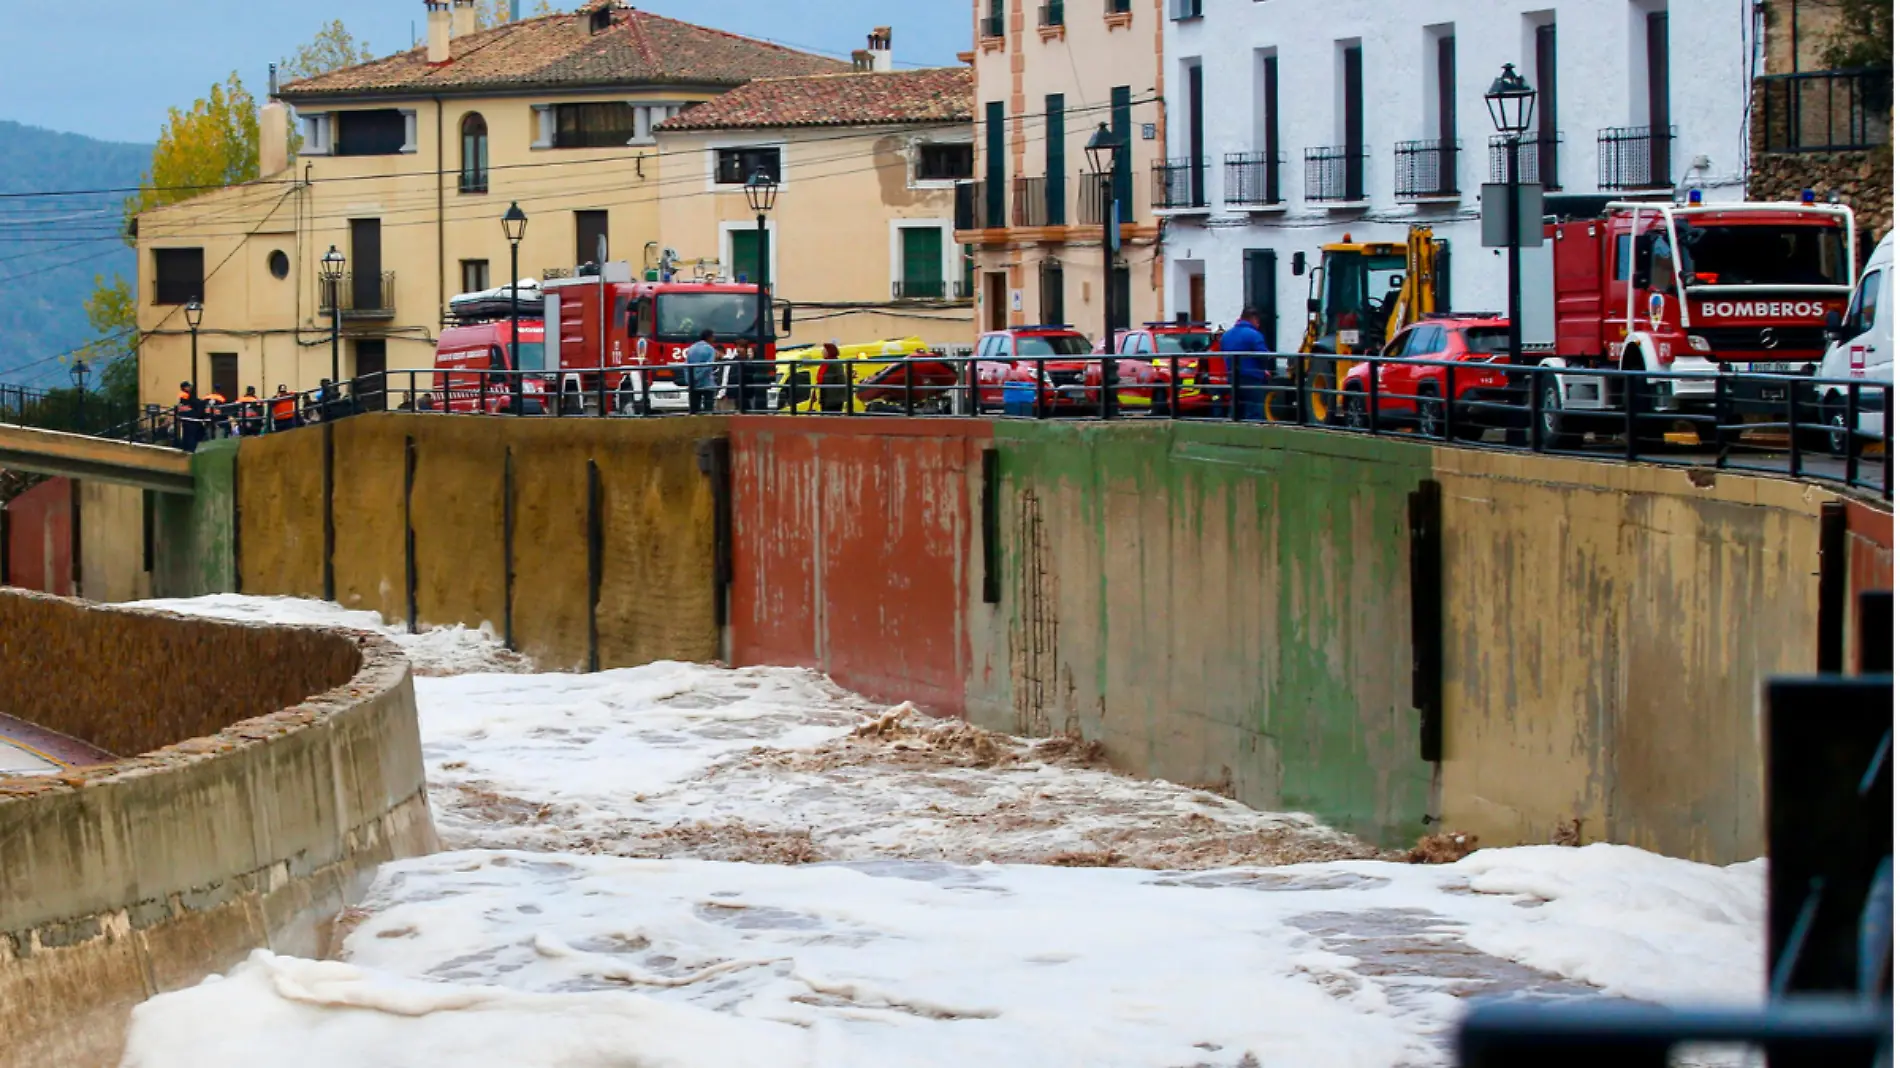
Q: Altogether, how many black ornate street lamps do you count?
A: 7